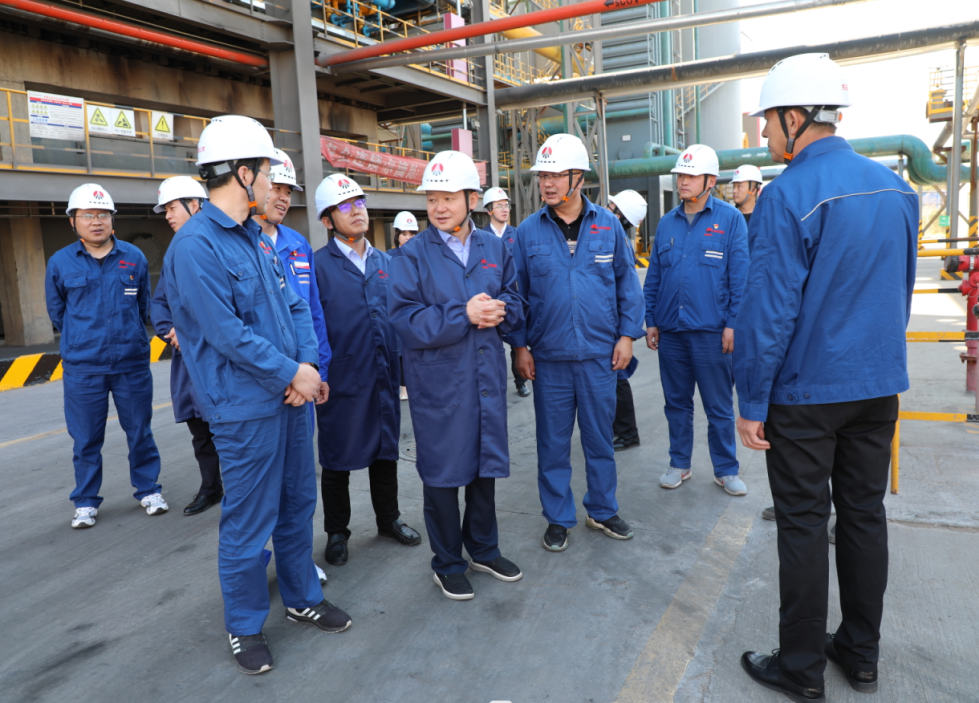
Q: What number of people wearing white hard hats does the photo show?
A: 13